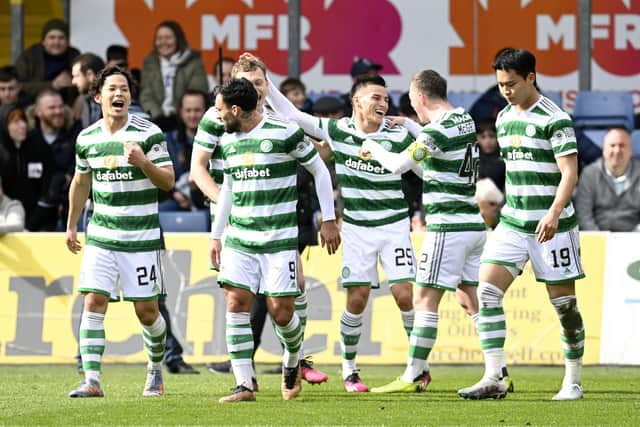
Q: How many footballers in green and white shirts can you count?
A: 6